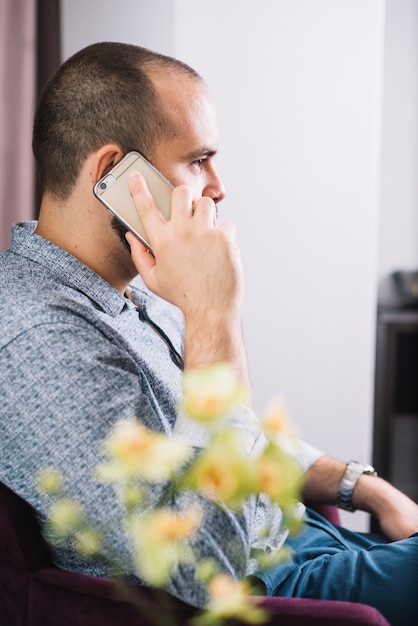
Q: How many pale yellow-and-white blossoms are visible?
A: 7